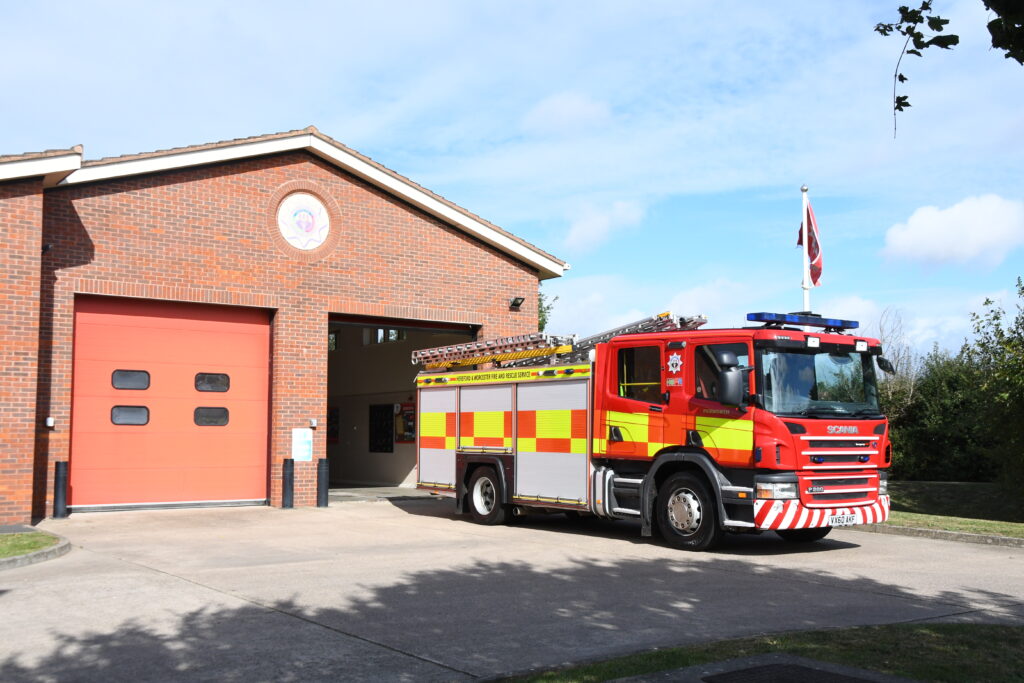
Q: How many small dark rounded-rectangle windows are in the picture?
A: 4